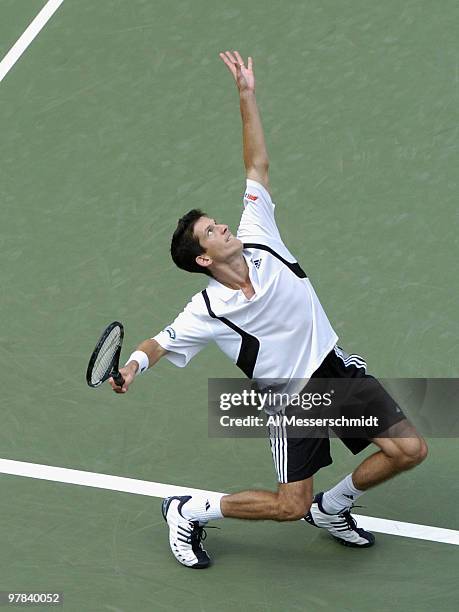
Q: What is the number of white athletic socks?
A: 2